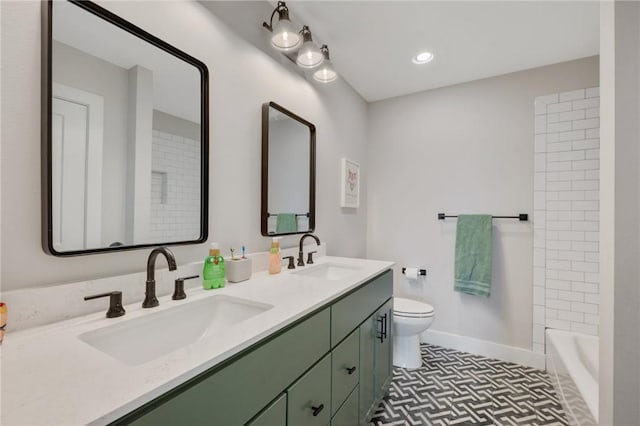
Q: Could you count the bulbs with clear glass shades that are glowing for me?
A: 3